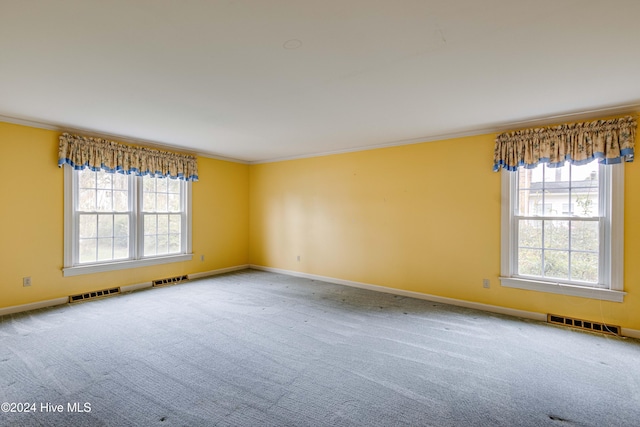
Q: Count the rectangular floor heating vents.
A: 3